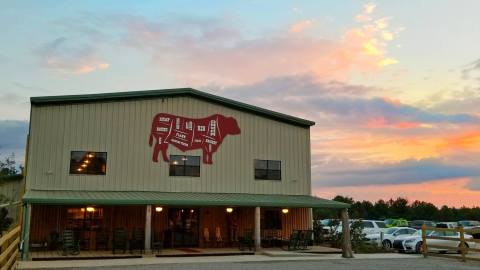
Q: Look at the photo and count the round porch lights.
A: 4